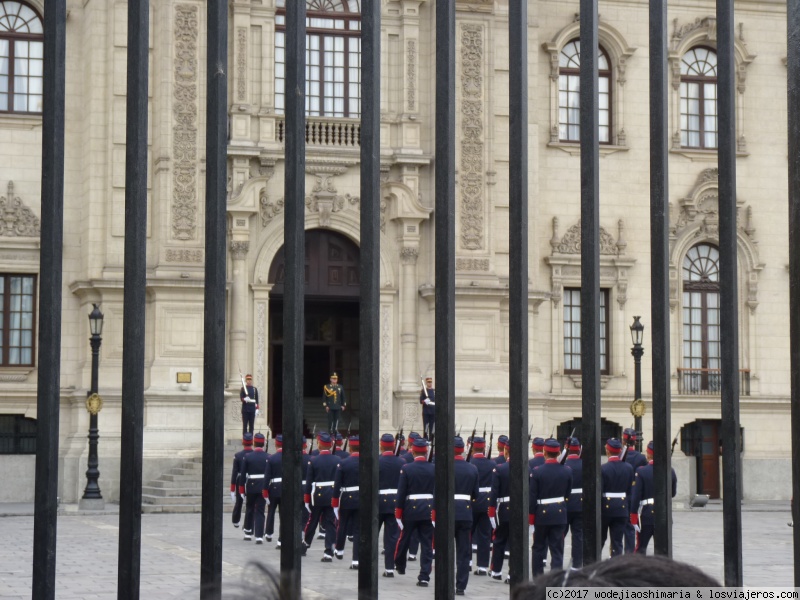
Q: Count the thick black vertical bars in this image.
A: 11